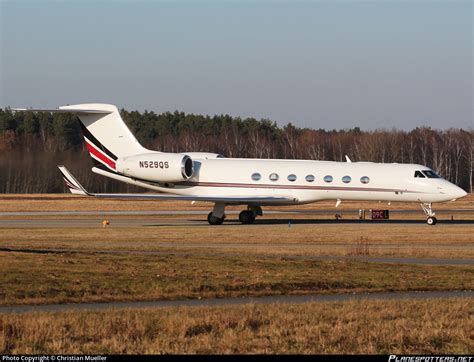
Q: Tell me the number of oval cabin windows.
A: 7